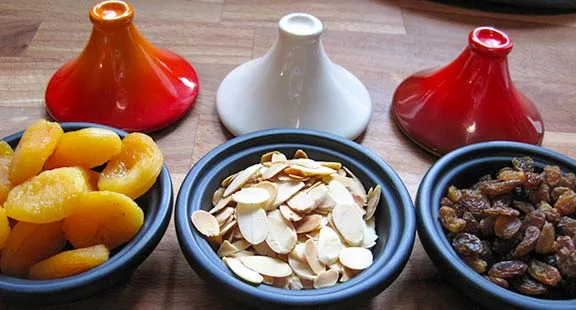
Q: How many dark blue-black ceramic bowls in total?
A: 3